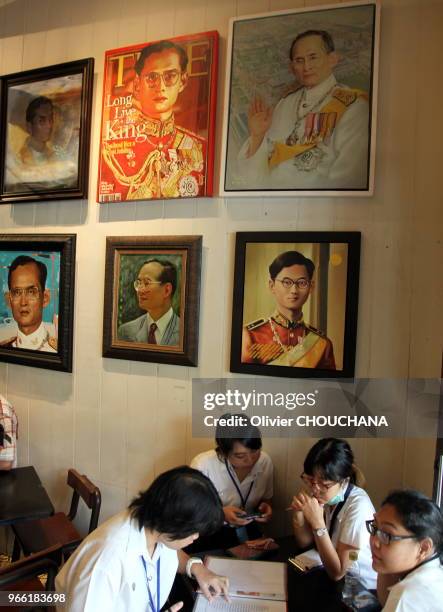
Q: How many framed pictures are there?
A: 6